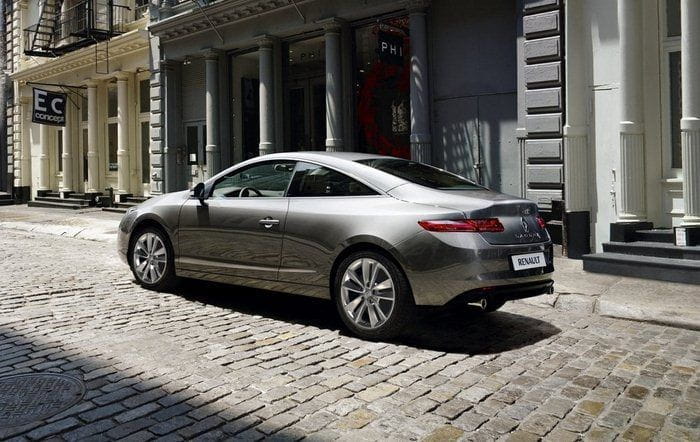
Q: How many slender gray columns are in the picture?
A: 4